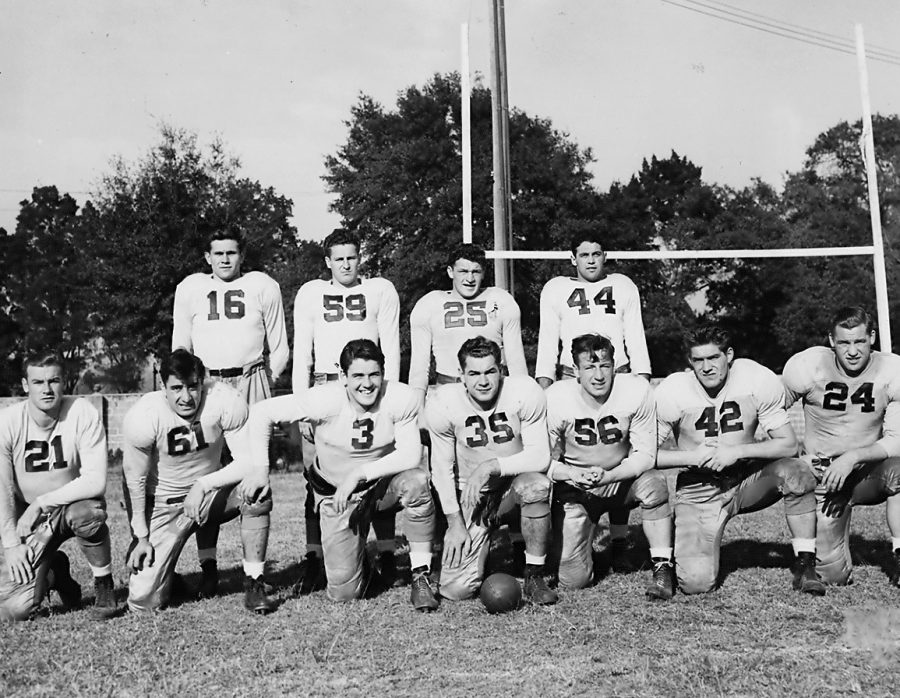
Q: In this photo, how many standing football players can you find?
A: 4